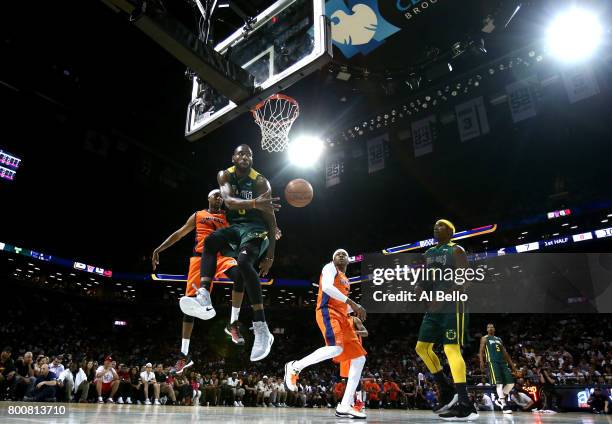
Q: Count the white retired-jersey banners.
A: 6